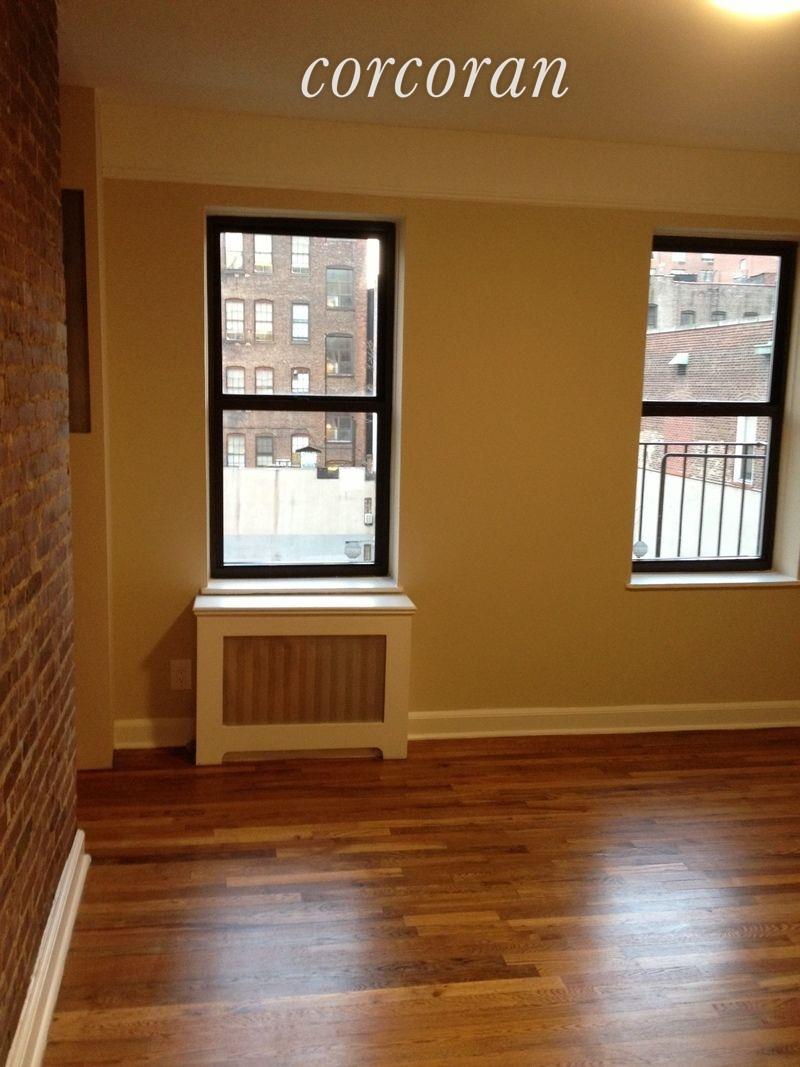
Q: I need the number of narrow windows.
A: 2